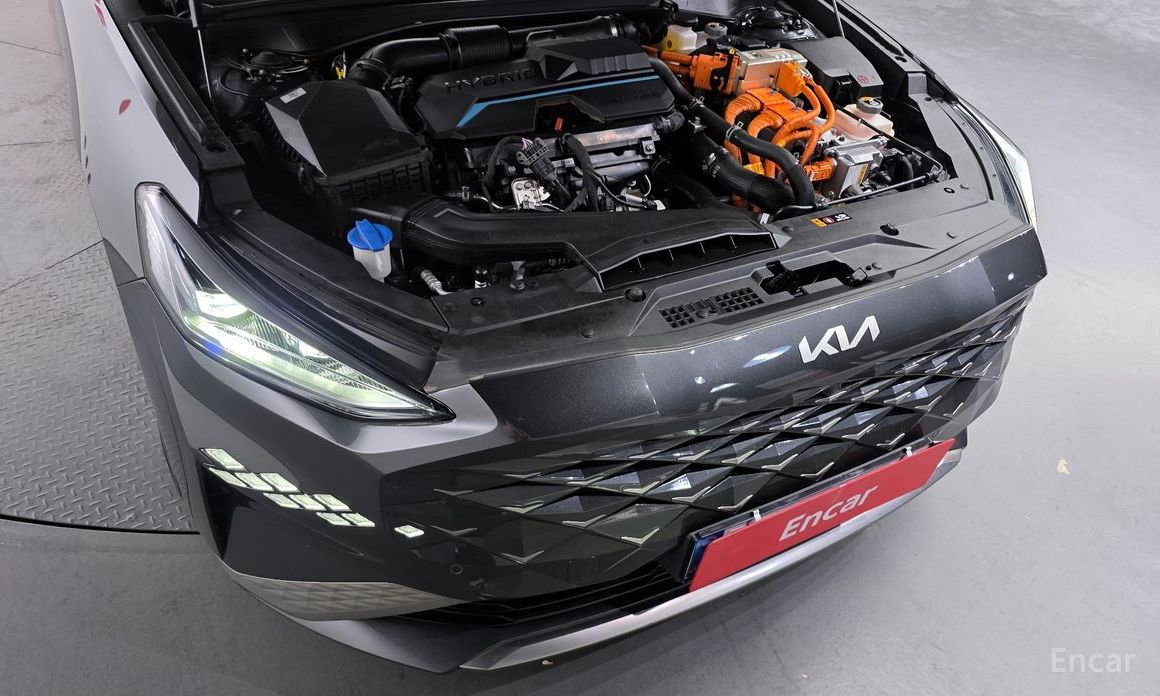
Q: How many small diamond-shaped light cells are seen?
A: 10